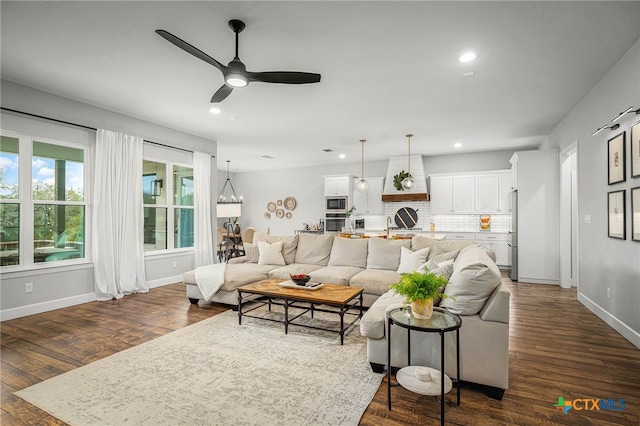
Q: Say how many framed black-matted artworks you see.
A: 4